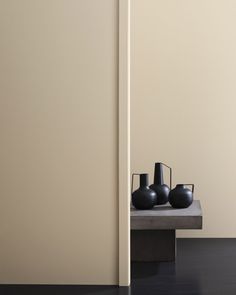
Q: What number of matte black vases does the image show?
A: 3